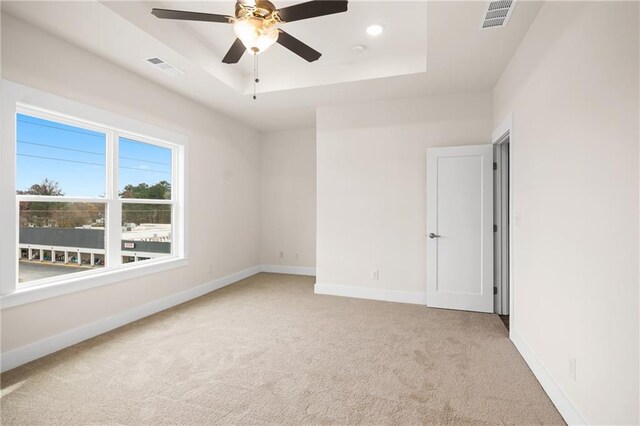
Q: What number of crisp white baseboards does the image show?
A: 4